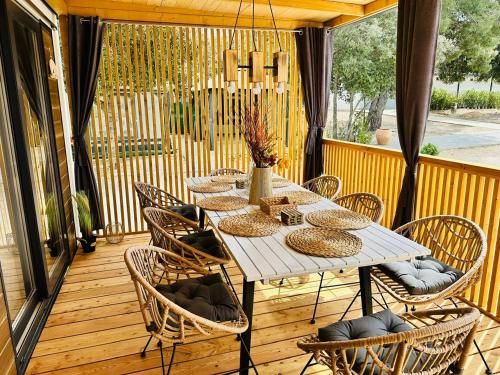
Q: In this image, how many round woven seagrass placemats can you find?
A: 8